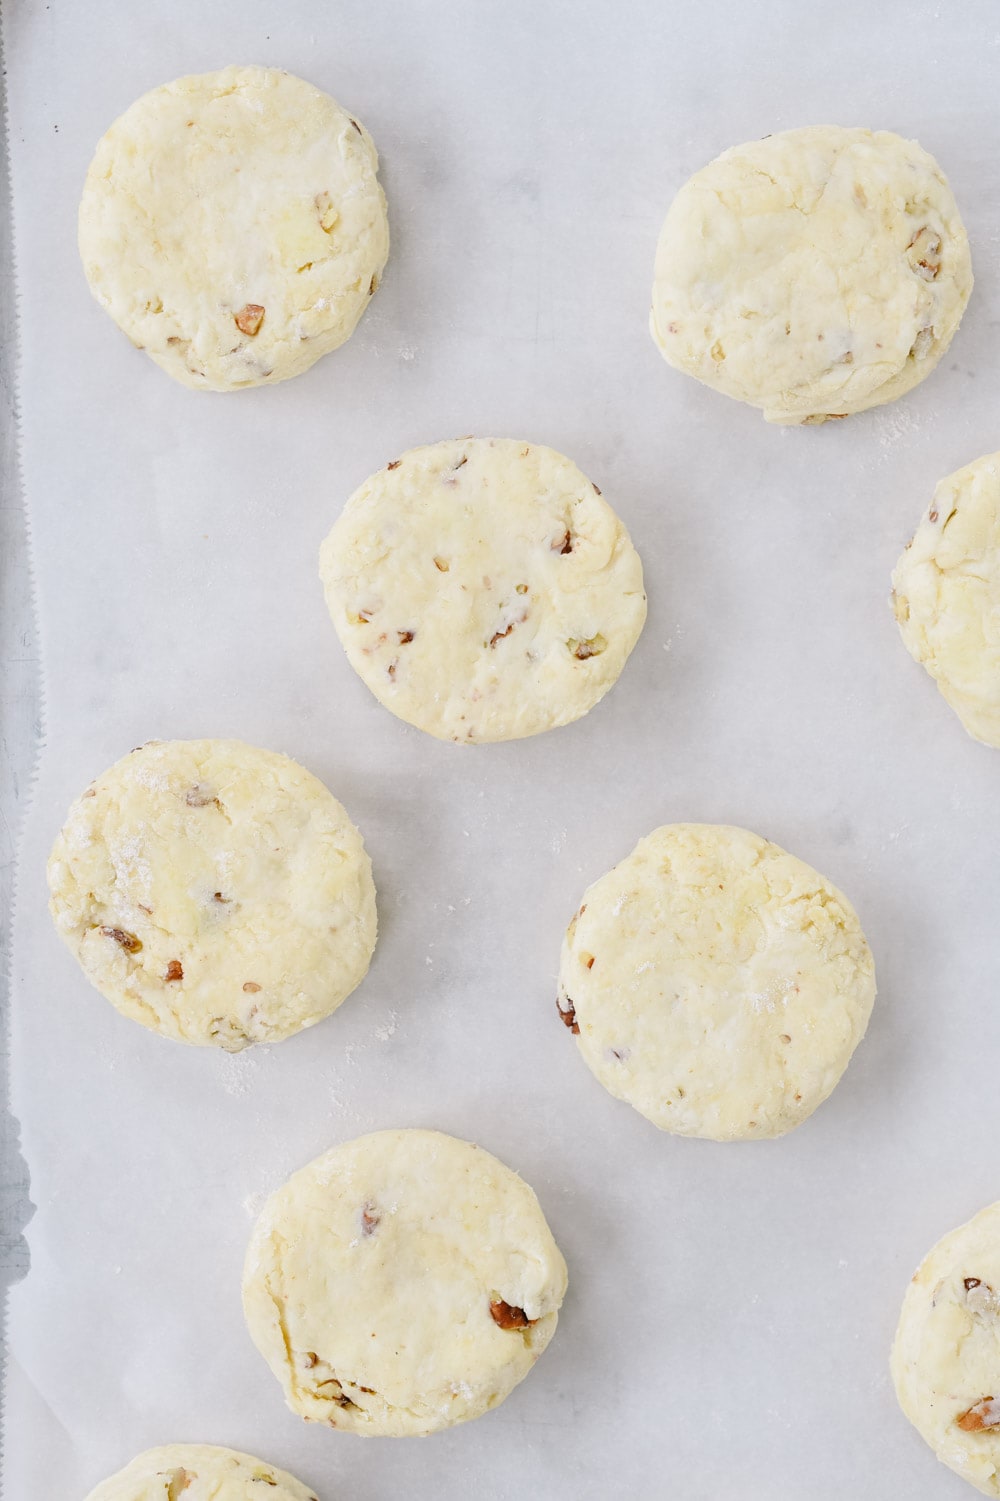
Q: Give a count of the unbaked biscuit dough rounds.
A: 9